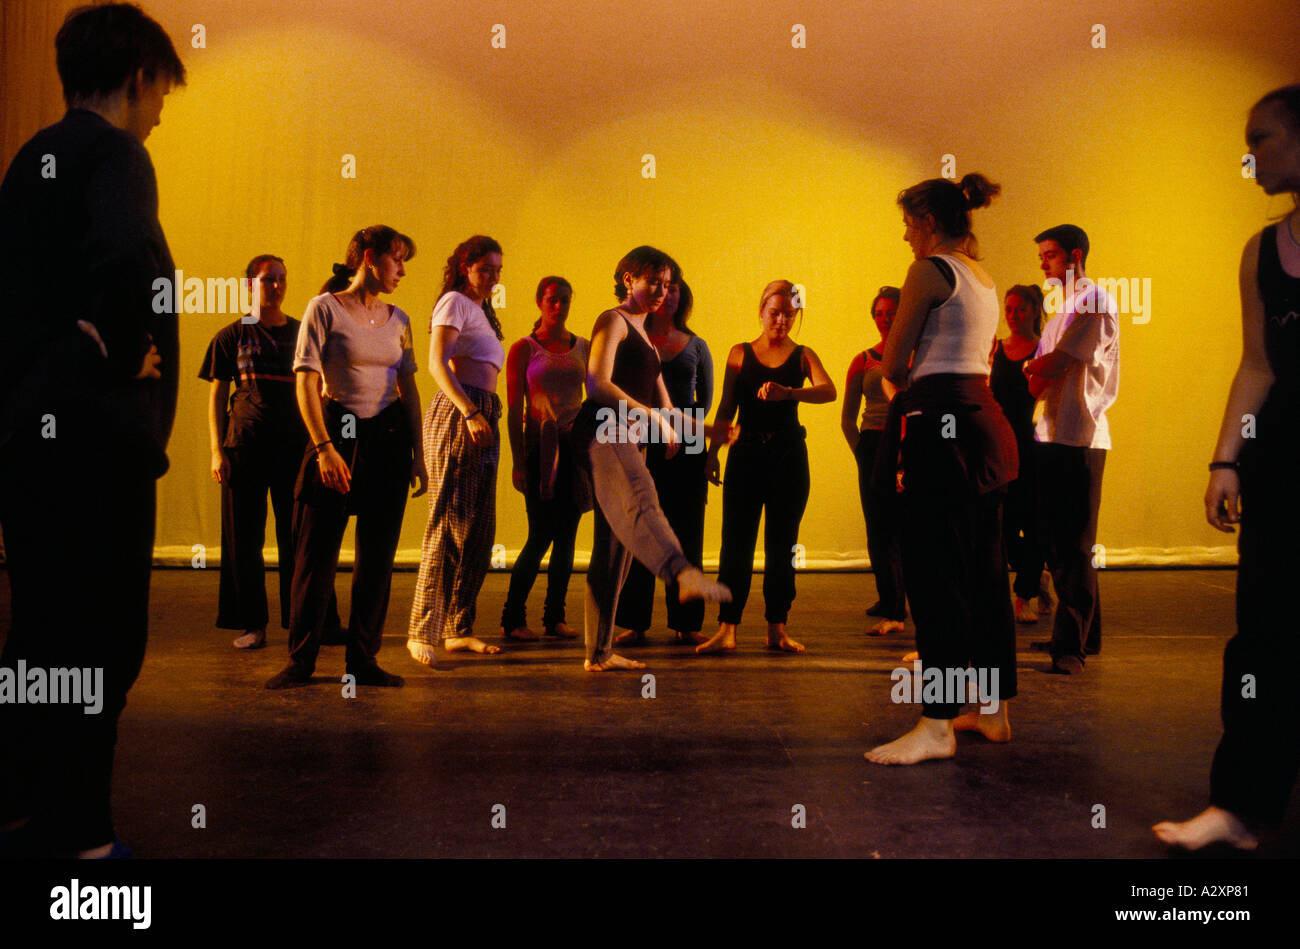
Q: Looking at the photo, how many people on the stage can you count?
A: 13